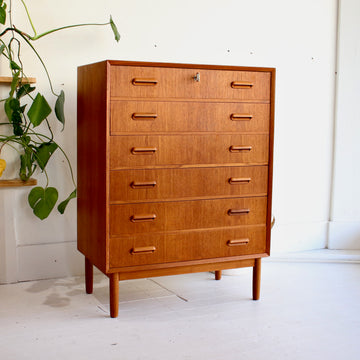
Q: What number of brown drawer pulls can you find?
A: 12